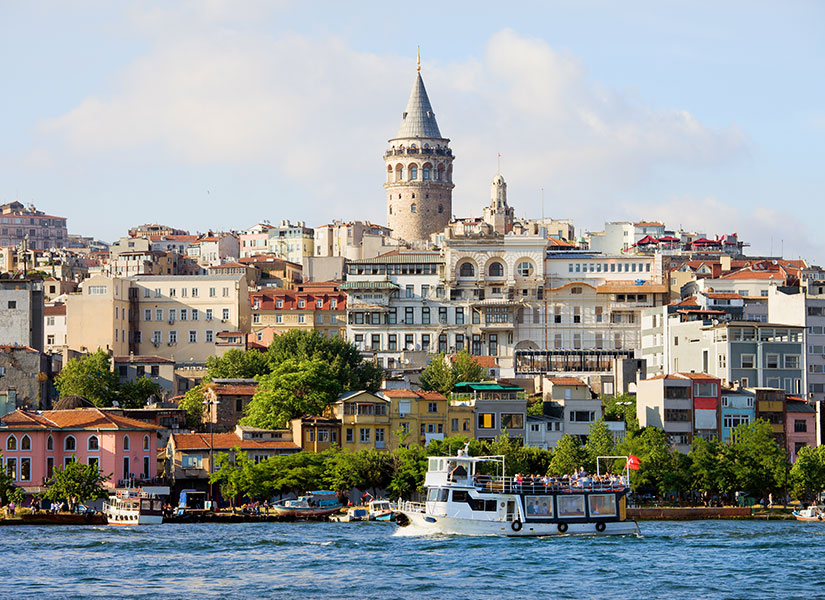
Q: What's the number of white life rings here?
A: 0